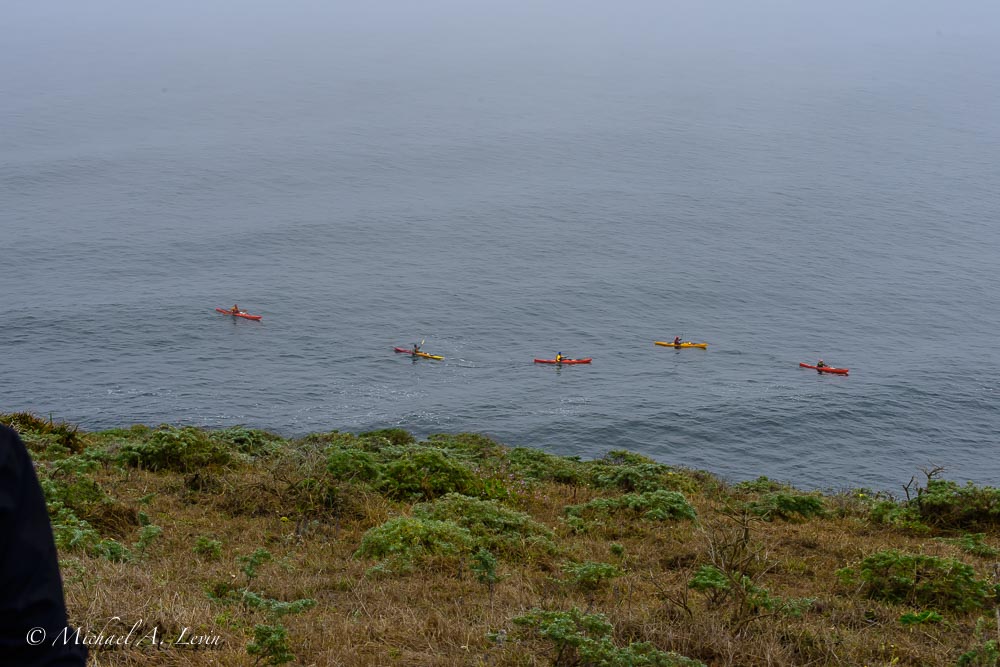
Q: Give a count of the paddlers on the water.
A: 5